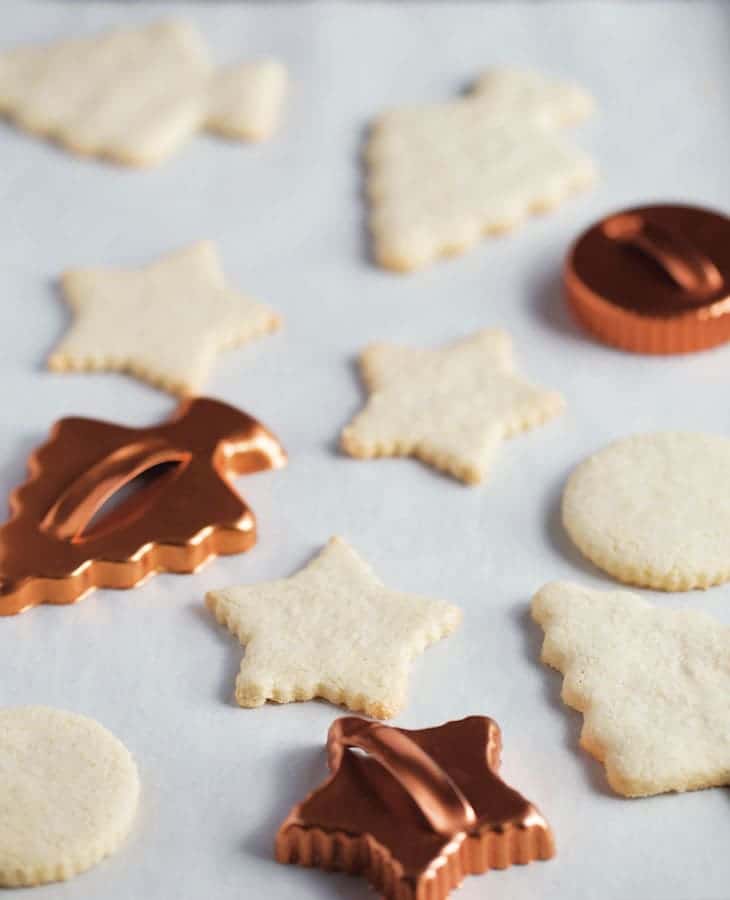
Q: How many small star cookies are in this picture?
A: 3